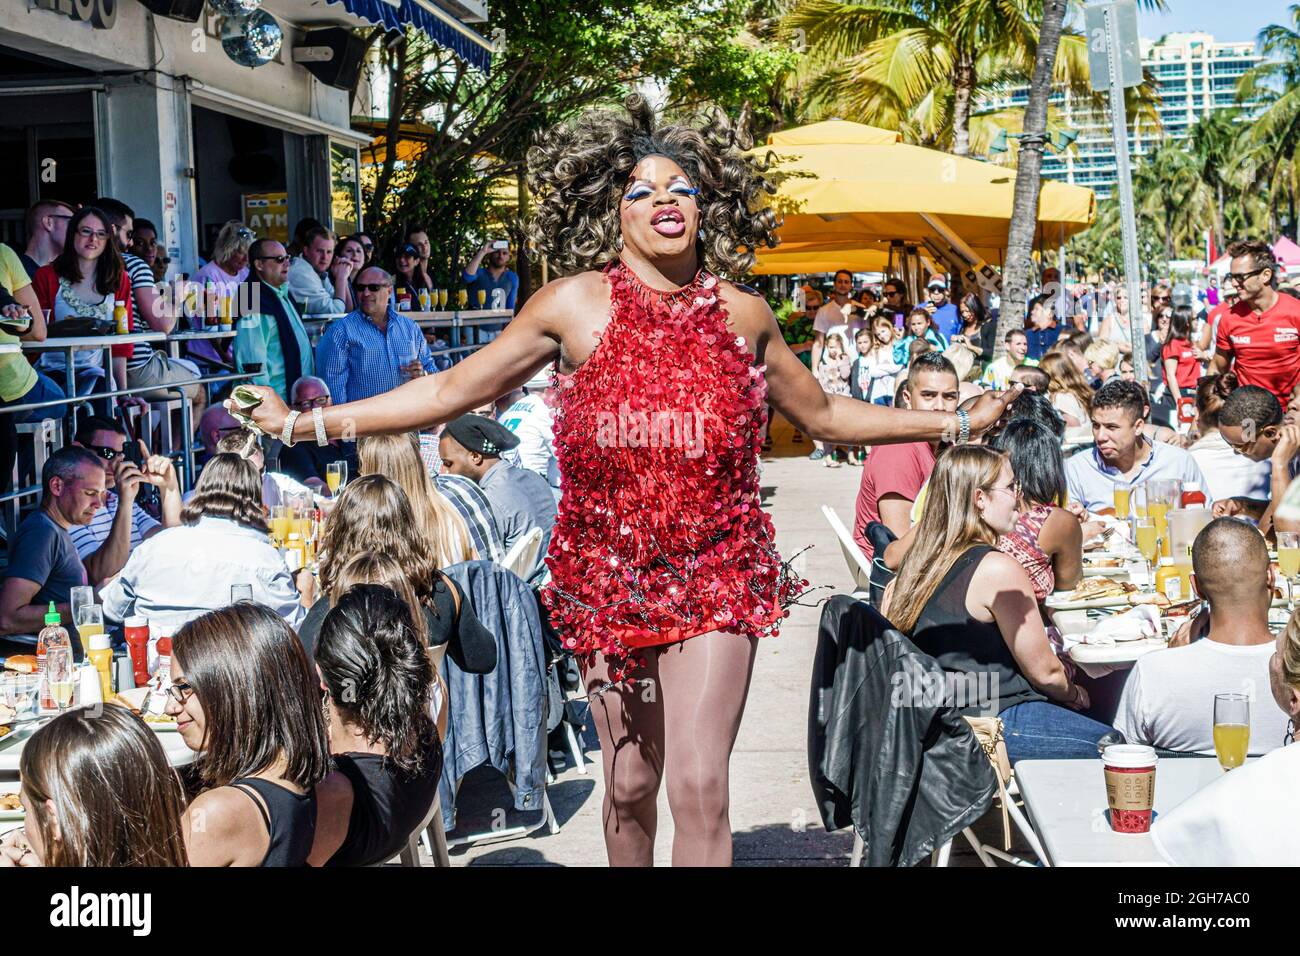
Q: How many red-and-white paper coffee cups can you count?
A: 1